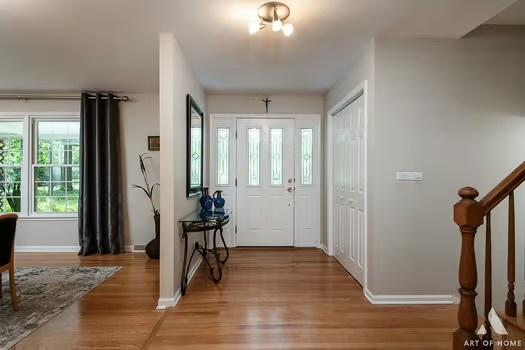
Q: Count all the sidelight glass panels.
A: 2